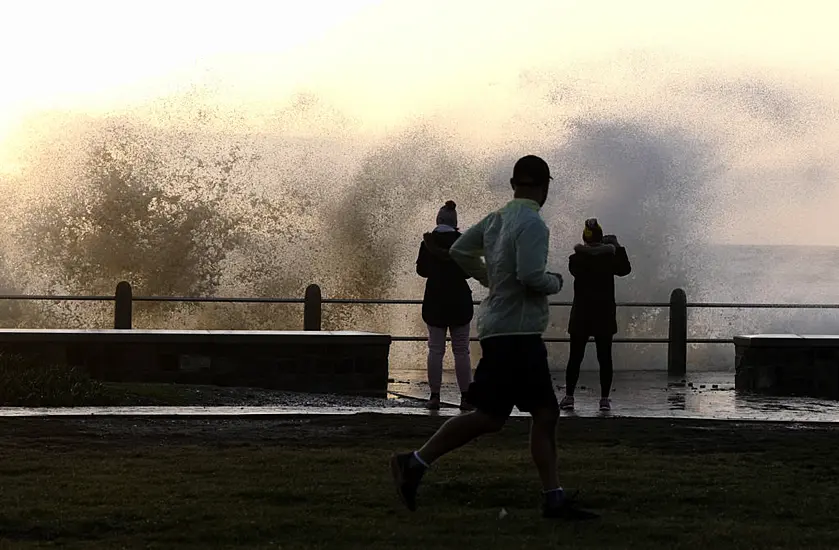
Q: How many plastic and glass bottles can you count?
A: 0